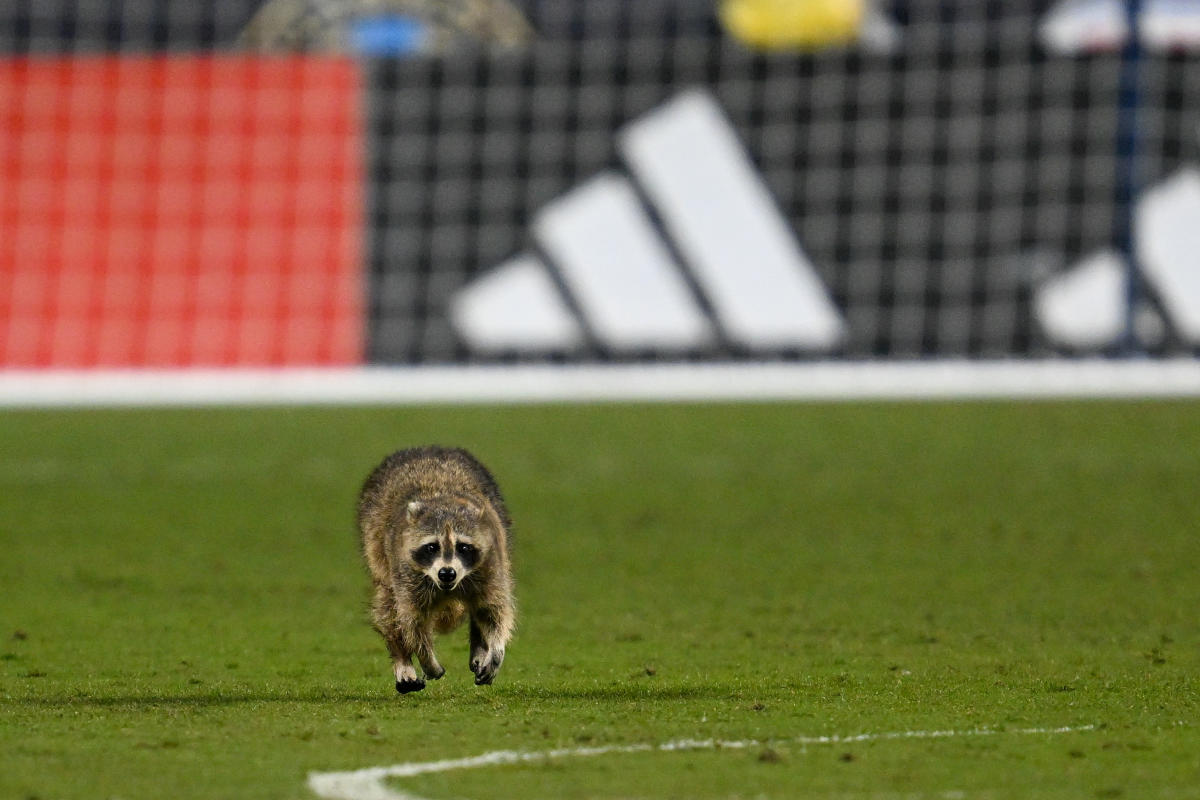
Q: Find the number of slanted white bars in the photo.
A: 5